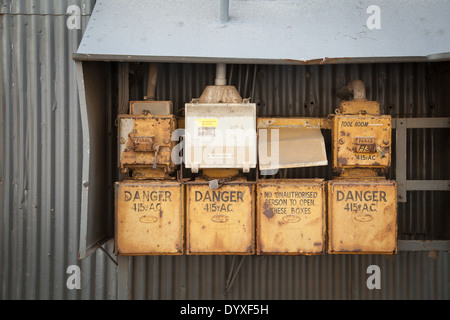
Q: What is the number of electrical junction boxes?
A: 7